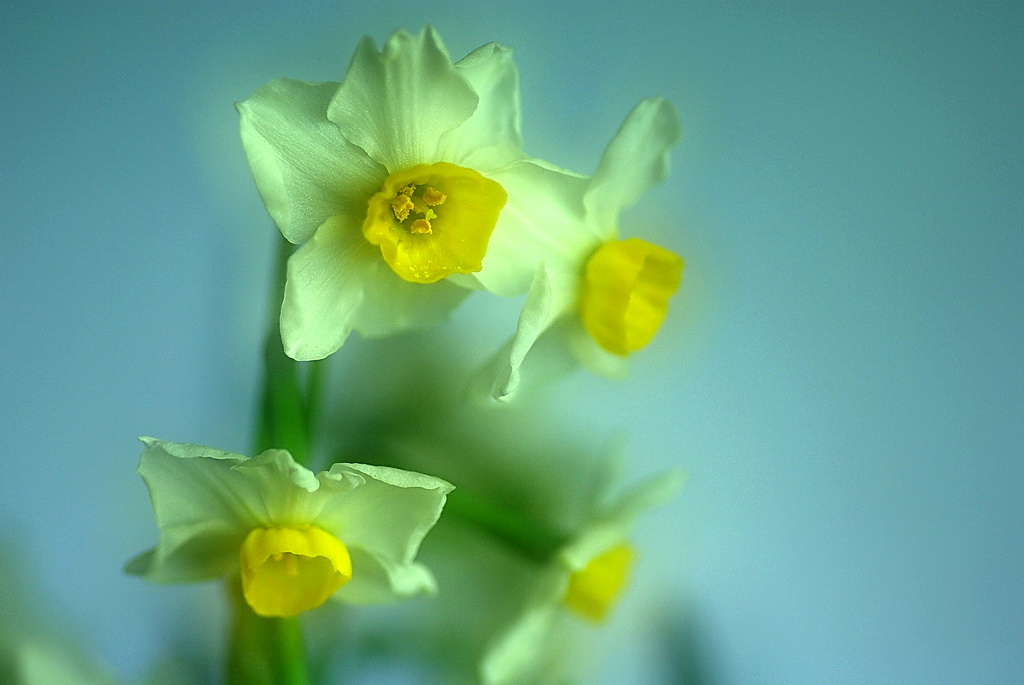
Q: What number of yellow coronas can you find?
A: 4